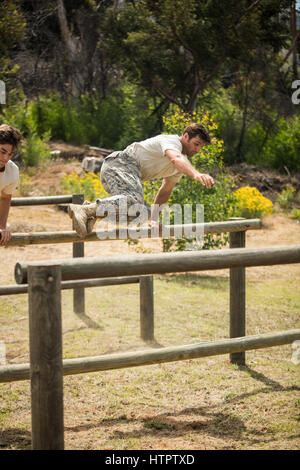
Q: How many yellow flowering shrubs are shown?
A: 3